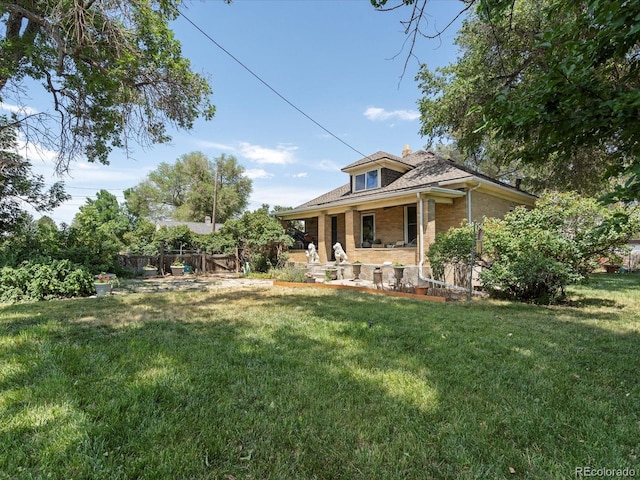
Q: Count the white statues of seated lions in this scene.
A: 2